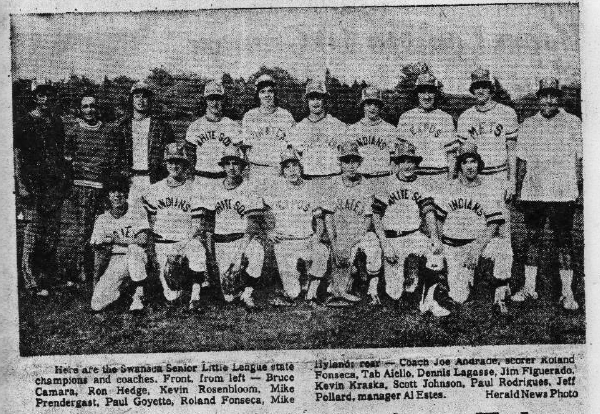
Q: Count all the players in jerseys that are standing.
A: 6